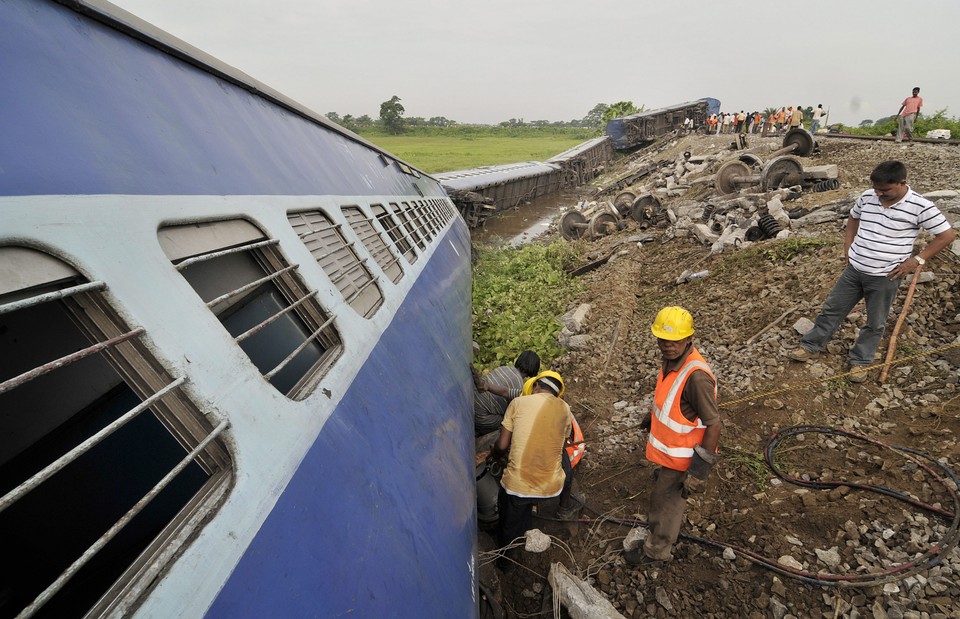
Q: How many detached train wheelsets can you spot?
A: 4